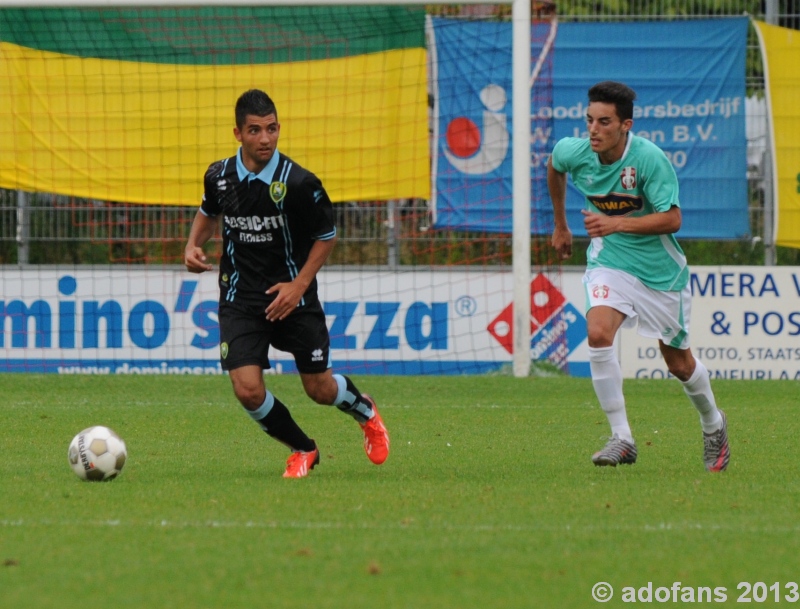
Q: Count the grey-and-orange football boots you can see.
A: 2